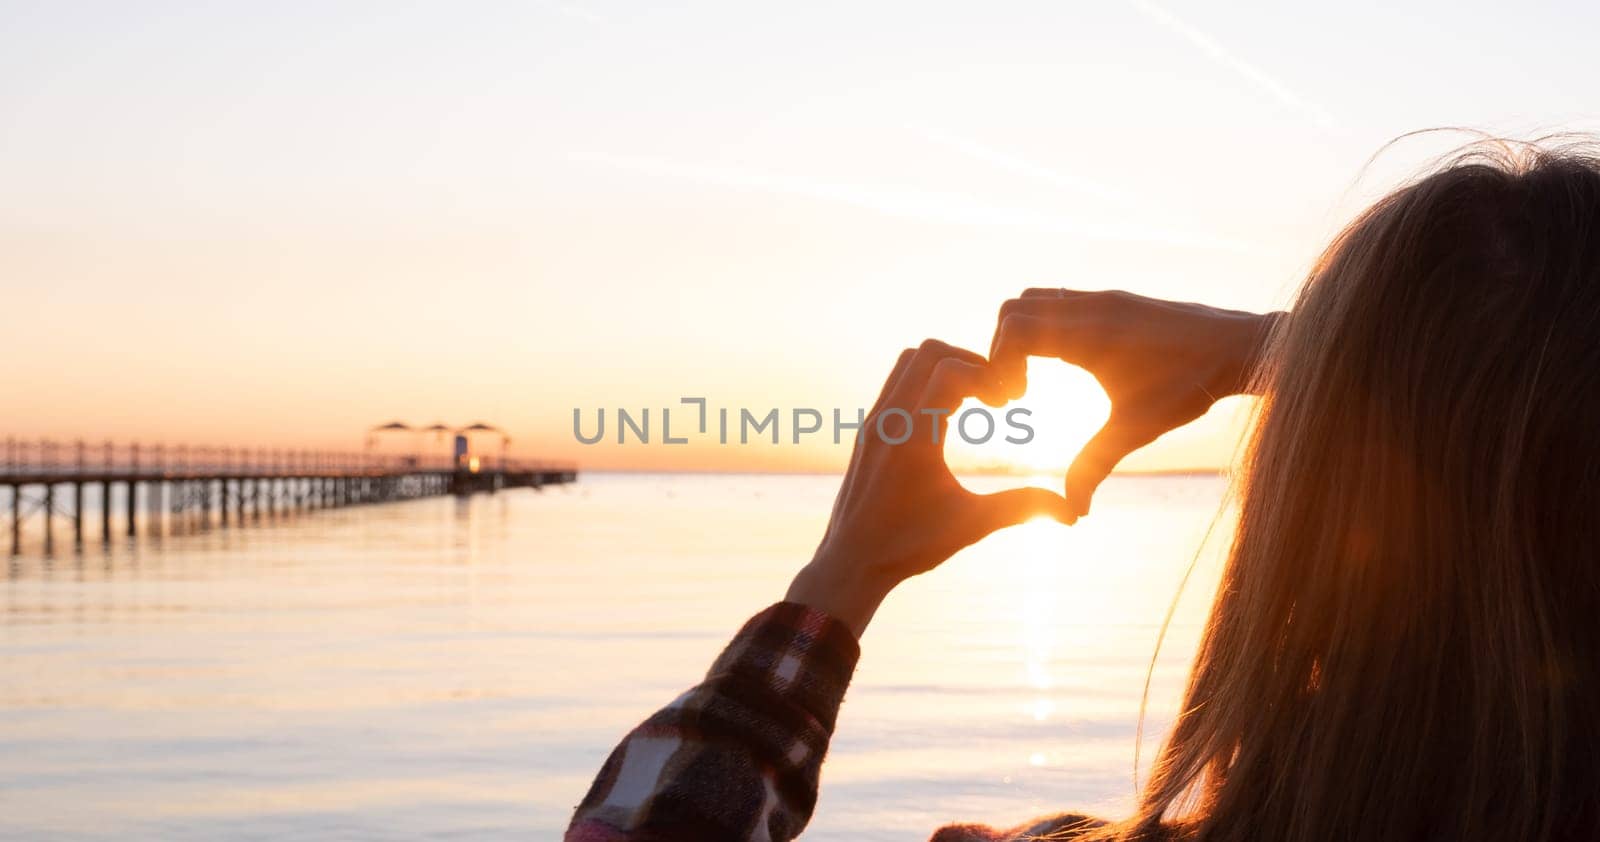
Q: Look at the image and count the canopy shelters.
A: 3